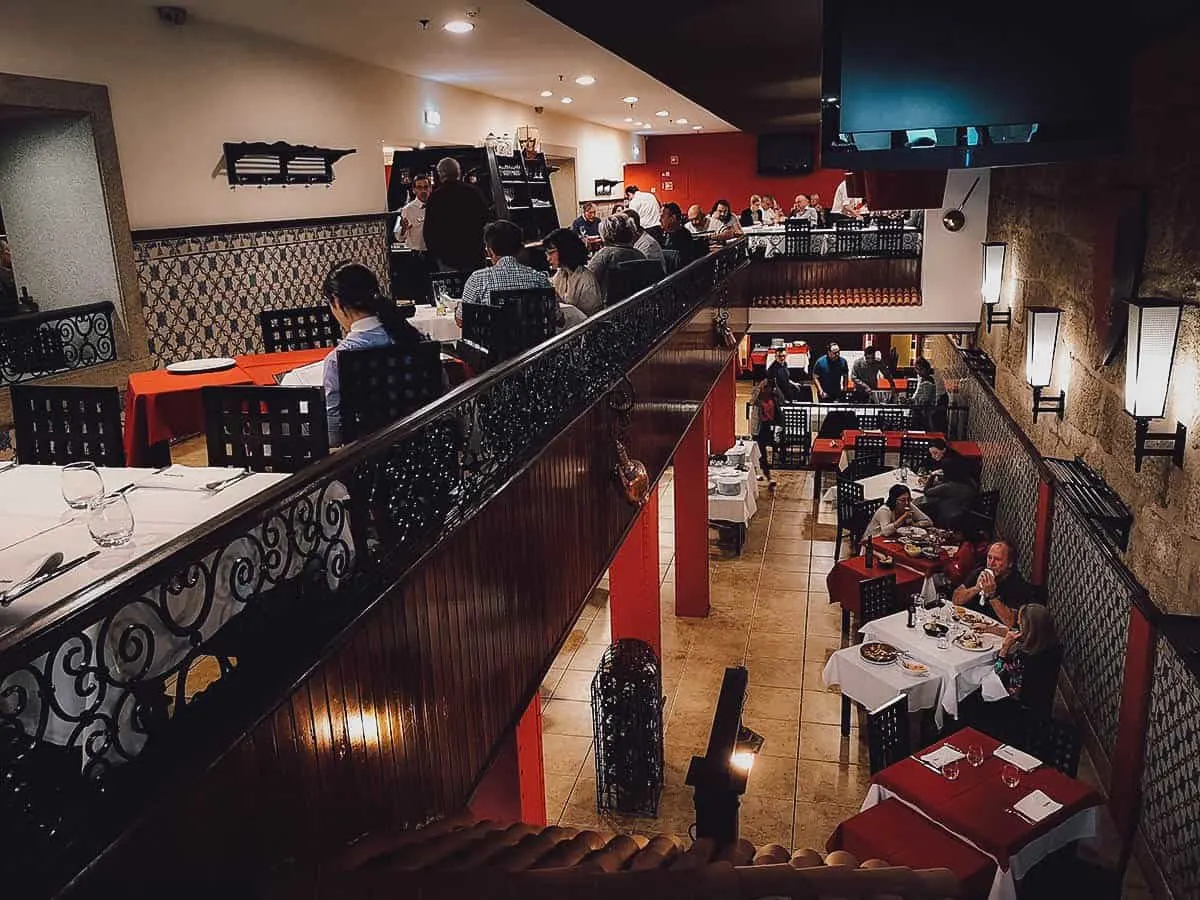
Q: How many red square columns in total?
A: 4